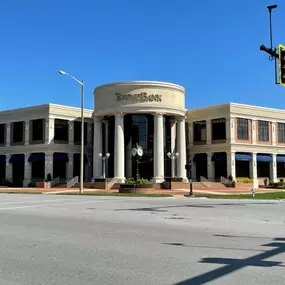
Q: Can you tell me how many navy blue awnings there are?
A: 10